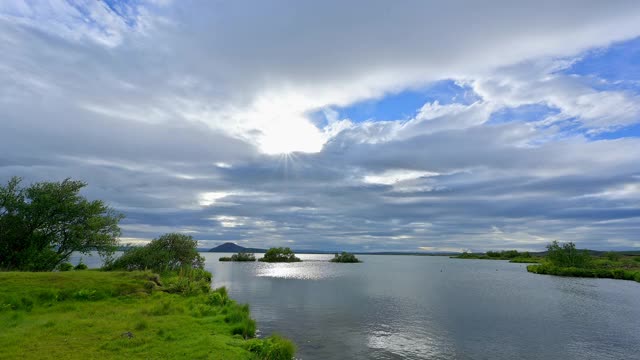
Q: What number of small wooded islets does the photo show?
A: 3